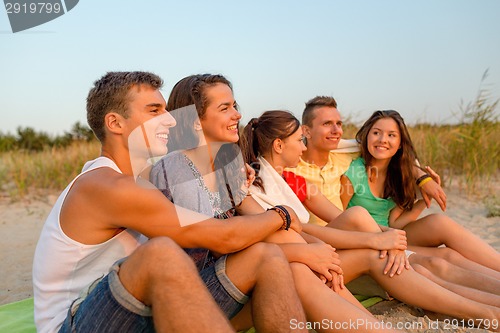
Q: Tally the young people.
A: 5